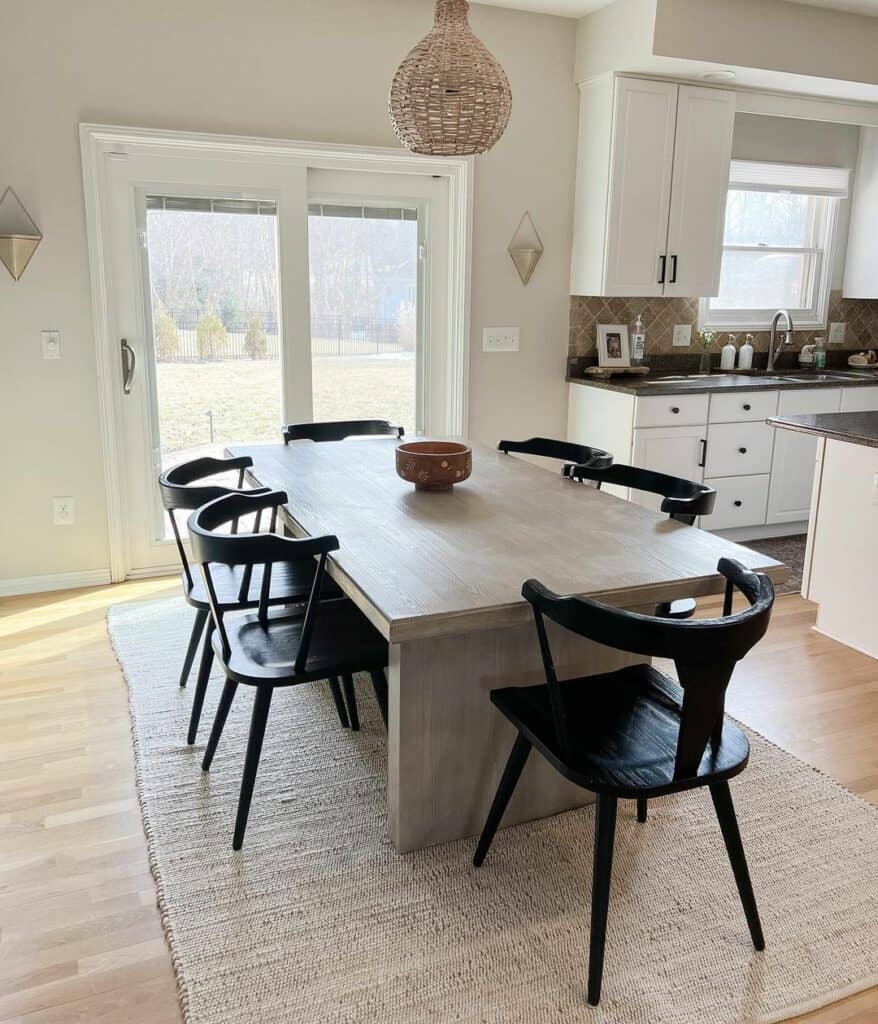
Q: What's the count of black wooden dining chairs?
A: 6